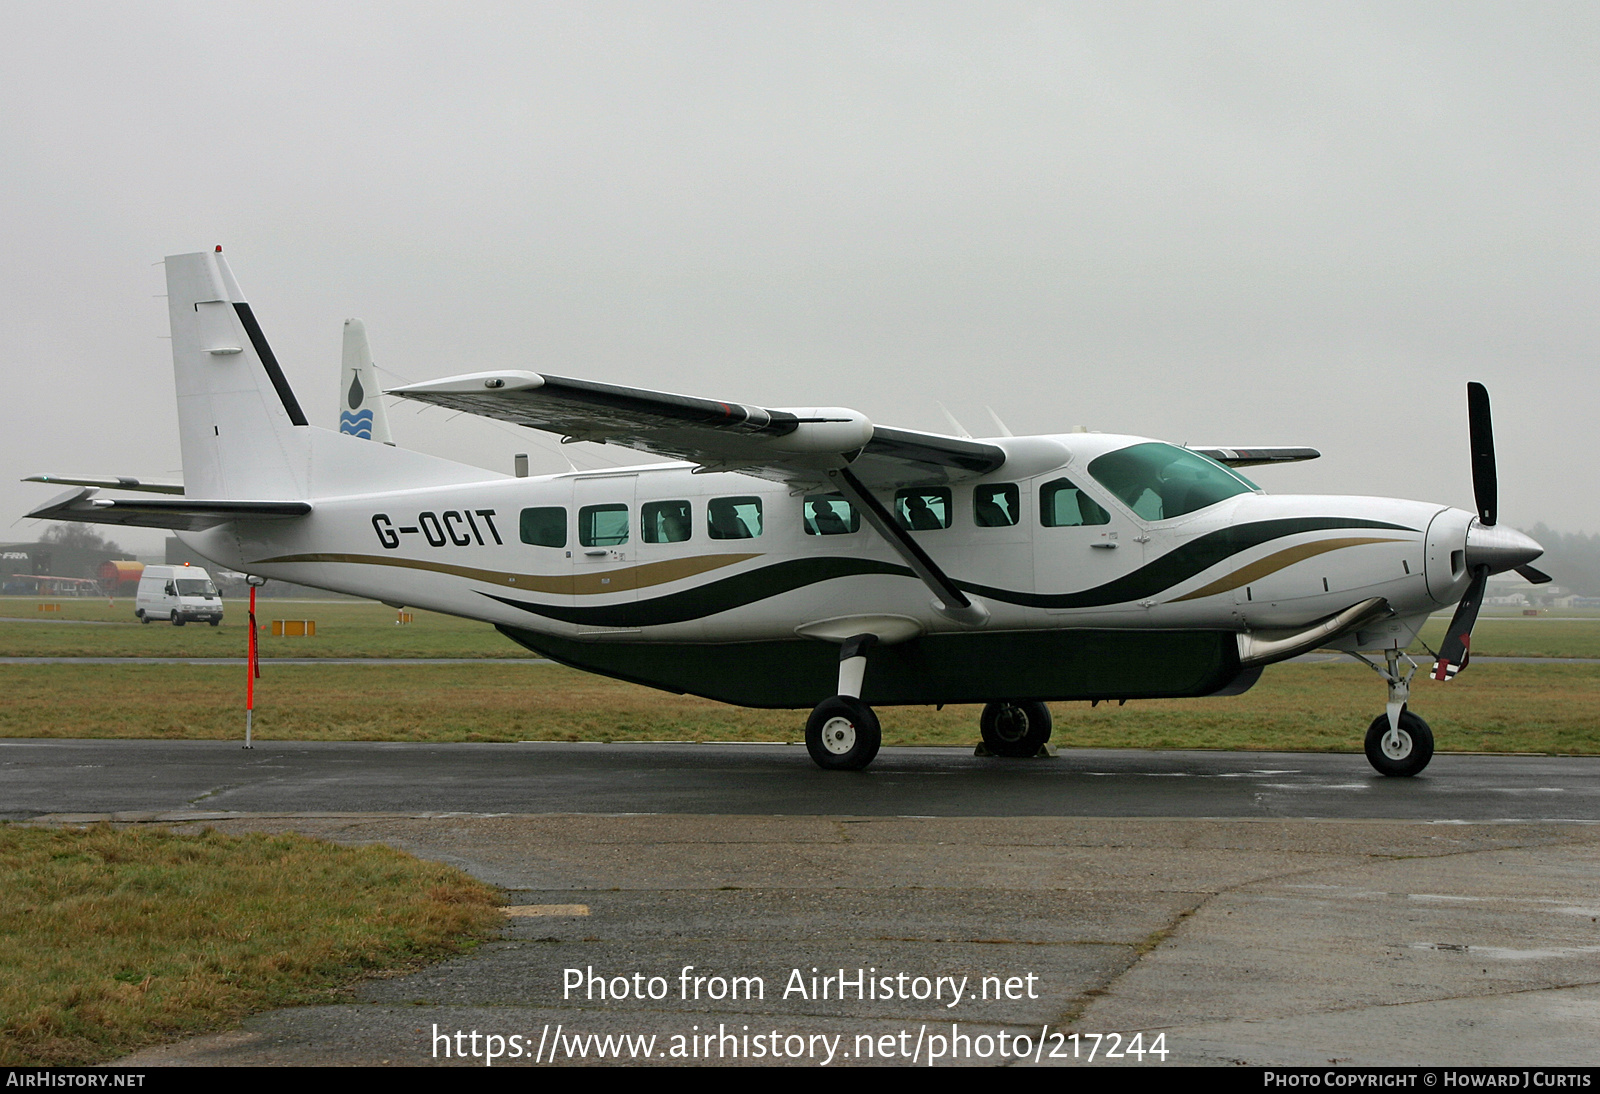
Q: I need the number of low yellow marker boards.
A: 3